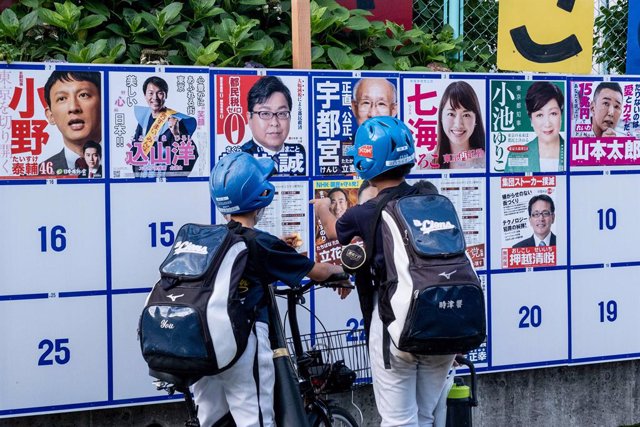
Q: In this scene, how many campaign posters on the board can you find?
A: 12